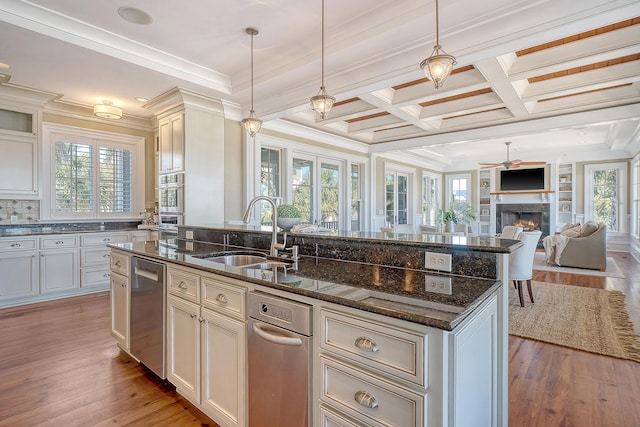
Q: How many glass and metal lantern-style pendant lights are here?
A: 3